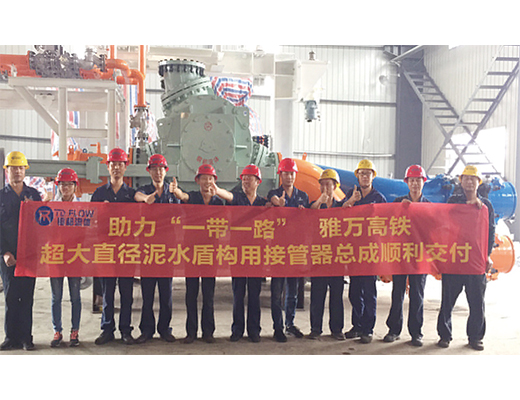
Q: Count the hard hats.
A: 11